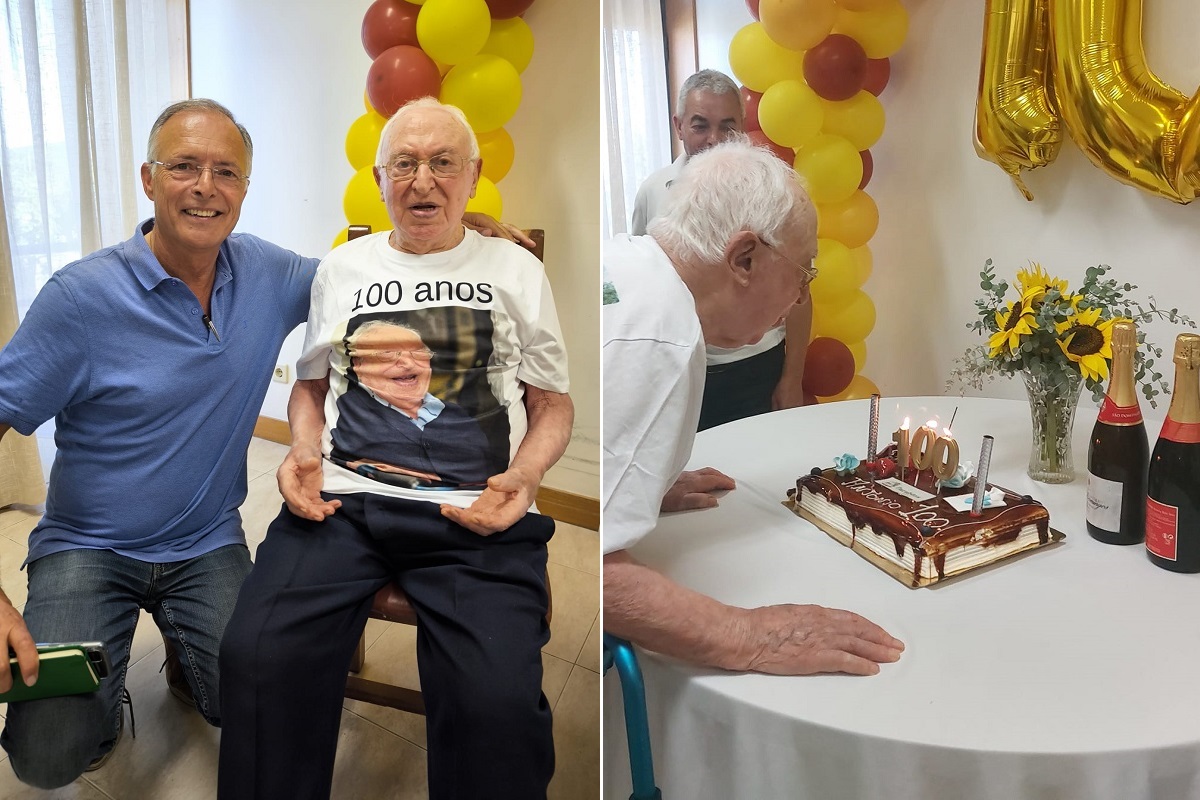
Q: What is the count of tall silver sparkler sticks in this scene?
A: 2